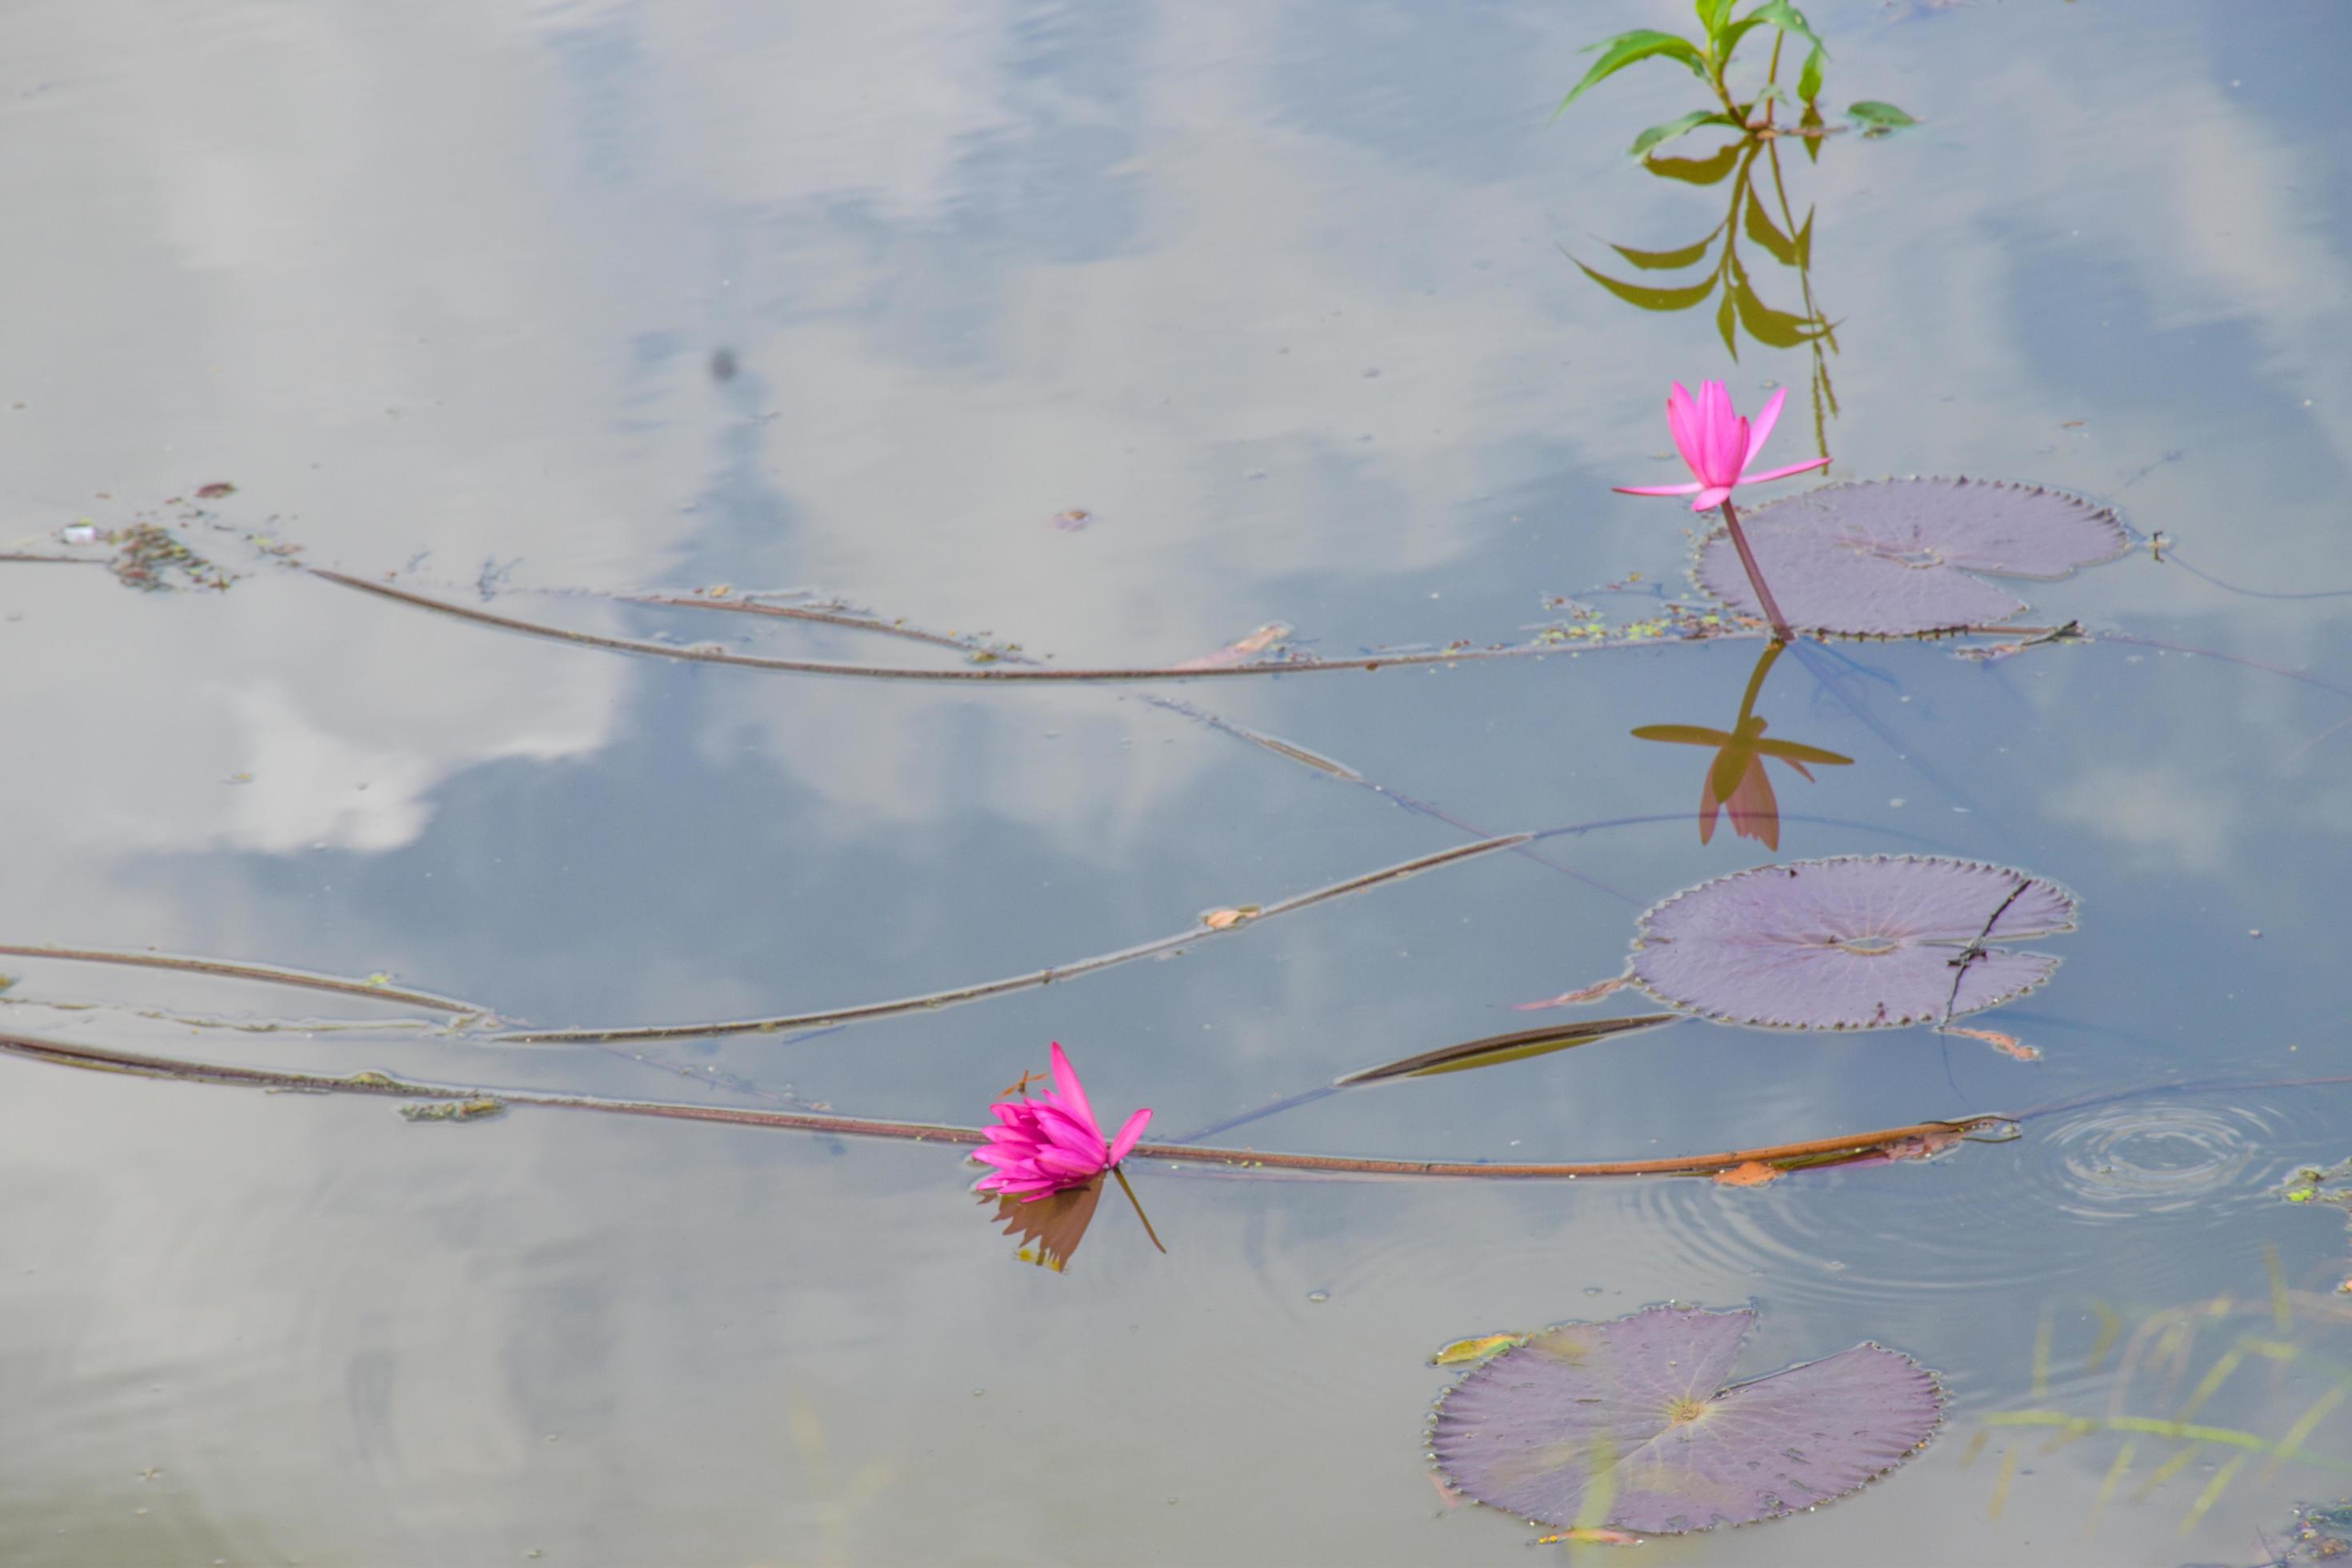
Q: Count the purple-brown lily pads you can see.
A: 3